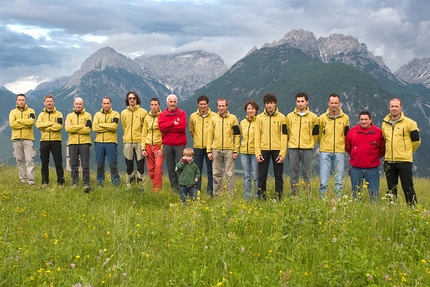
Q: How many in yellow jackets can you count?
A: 13